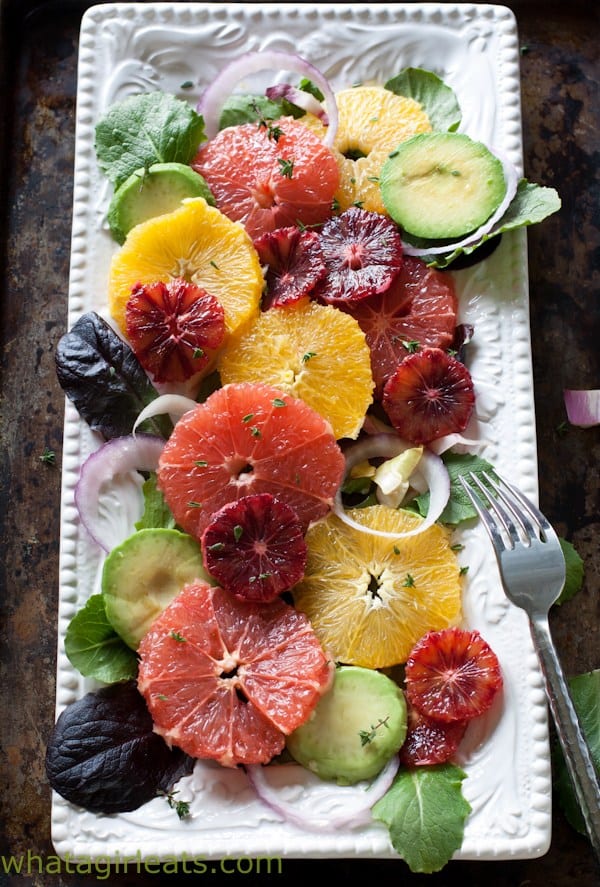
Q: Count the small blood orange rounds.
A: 7